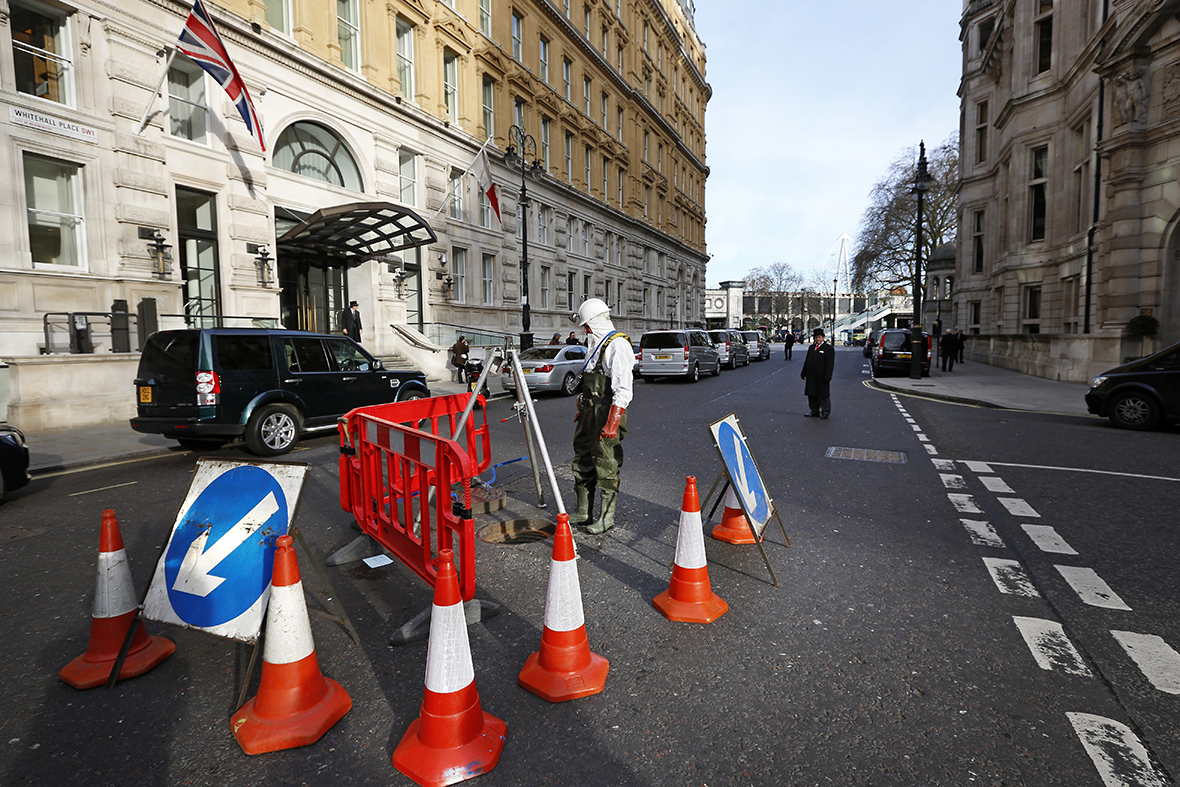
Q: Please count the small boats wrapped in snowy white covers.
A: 0